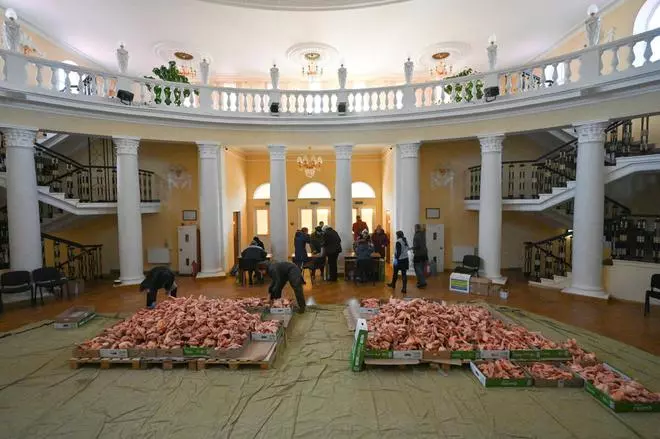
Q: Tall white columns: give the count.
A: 8